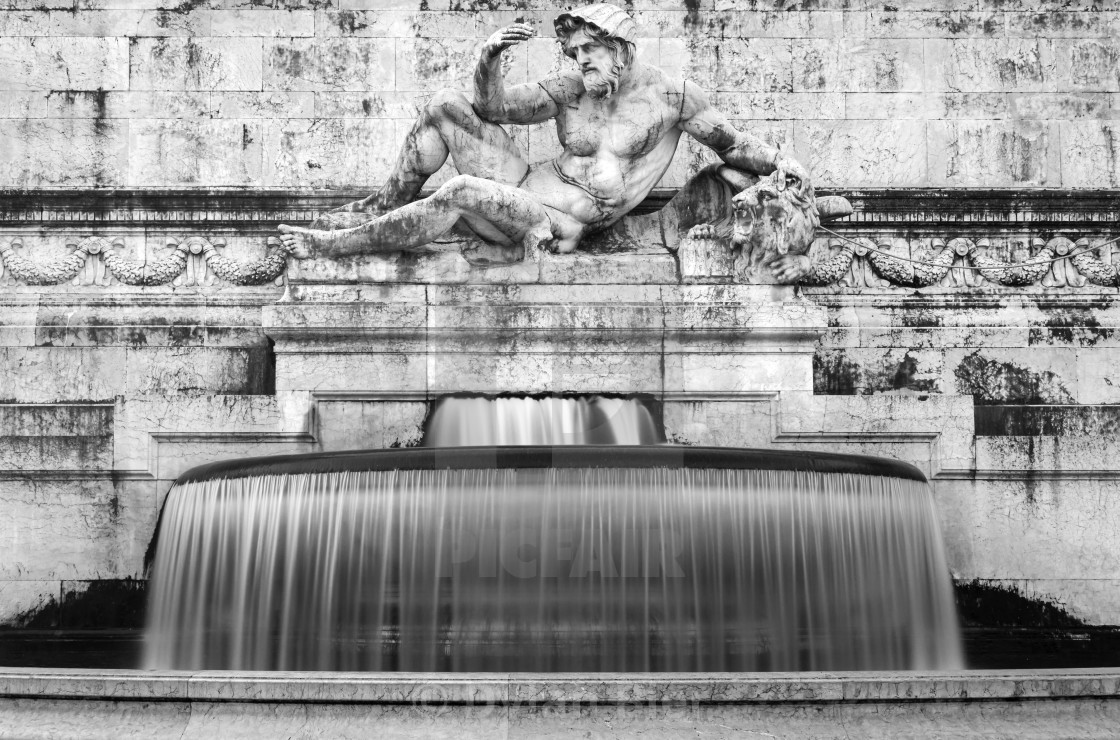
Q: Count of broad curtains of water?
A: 2